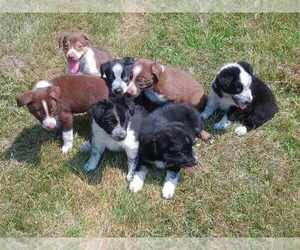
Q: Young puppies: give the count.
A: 7